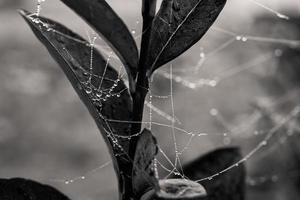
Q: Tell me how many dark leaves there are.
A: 6